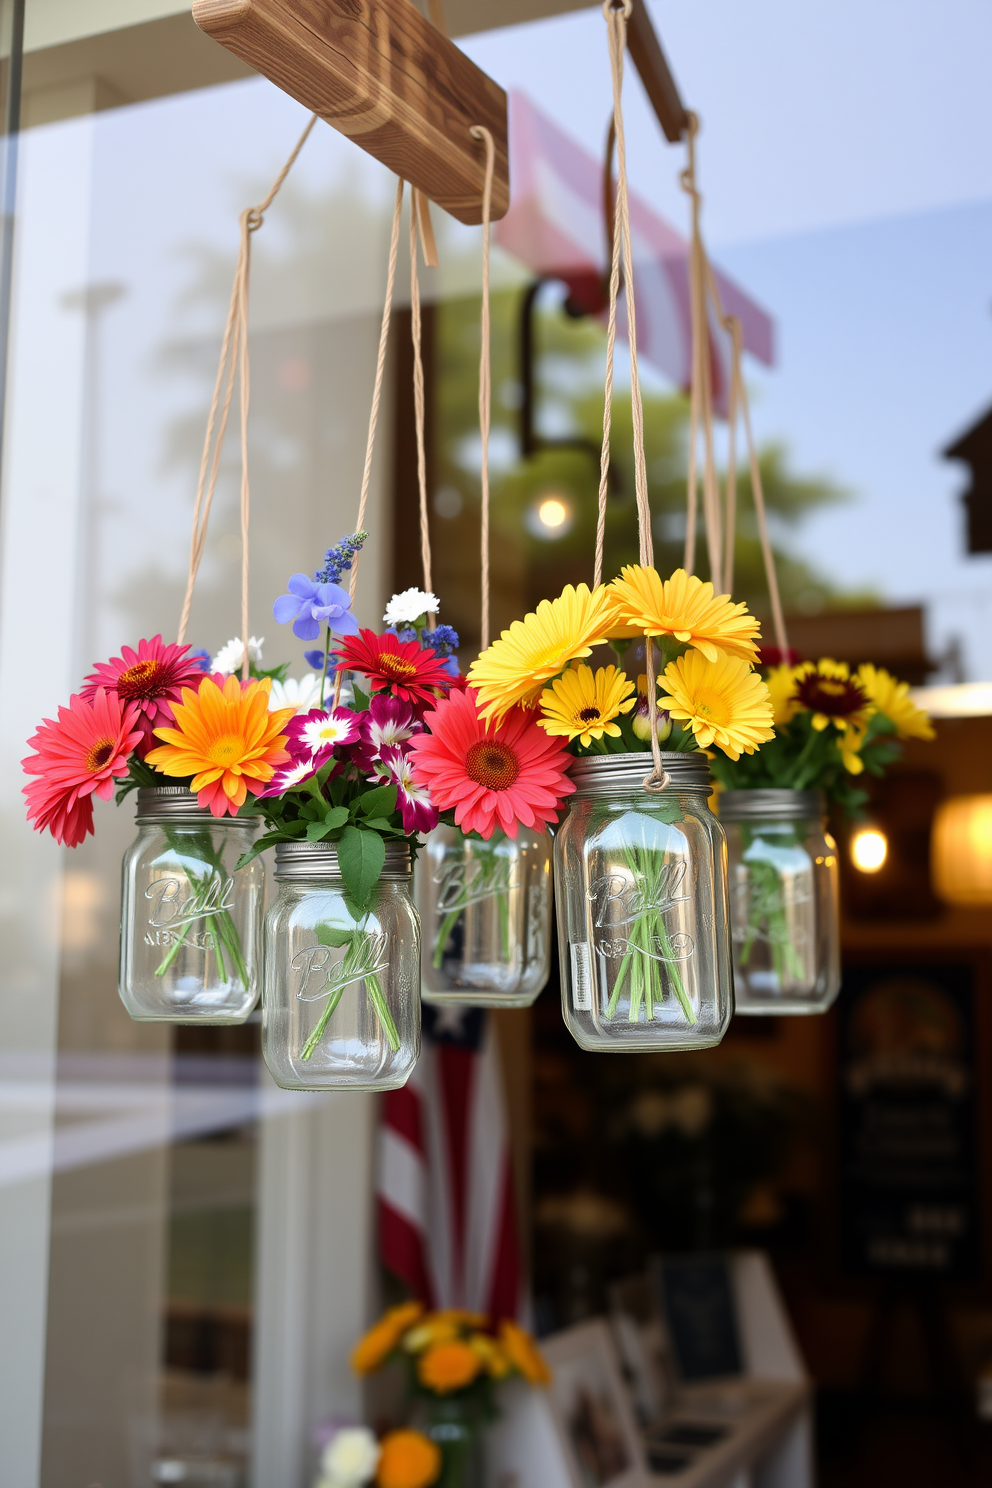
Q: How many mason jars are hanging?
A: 5